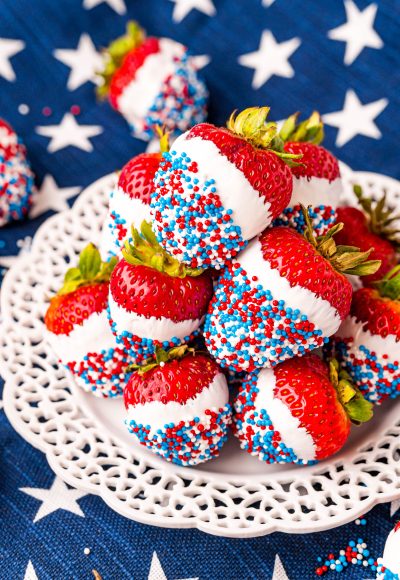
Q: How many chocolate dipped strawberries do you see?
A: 13